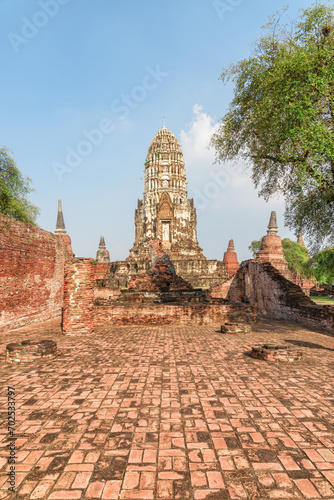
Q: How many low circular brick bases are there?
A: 3